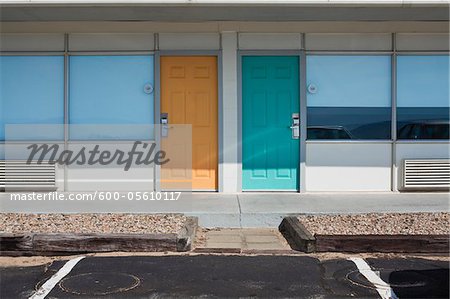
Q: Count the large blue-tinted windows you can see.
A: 4